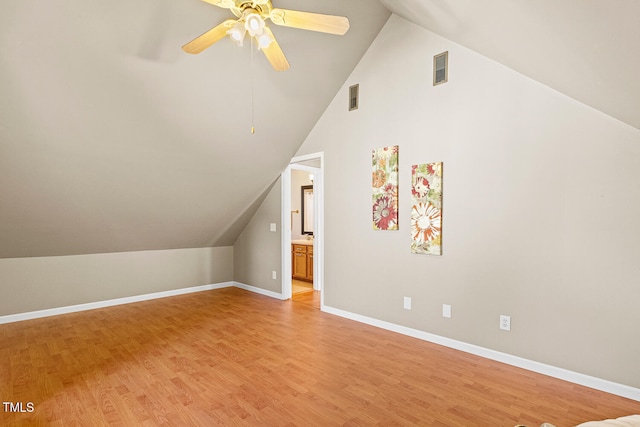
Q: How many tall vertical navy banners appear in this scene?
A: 0